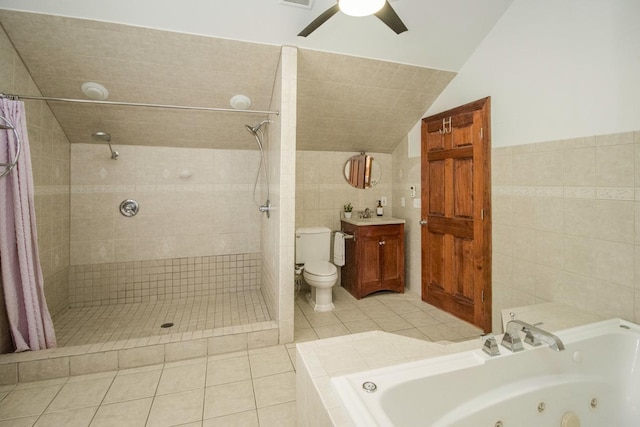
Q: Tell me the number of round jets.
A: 3